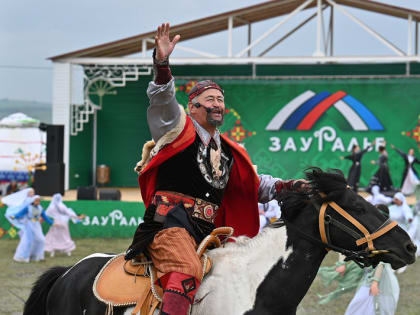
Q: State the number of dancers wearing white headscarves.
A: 5